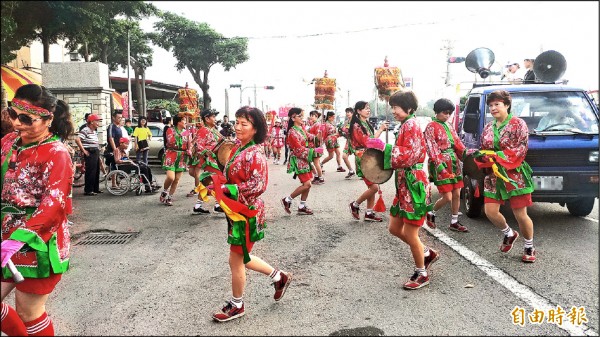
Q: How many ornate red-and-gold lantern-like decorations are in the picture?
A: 3